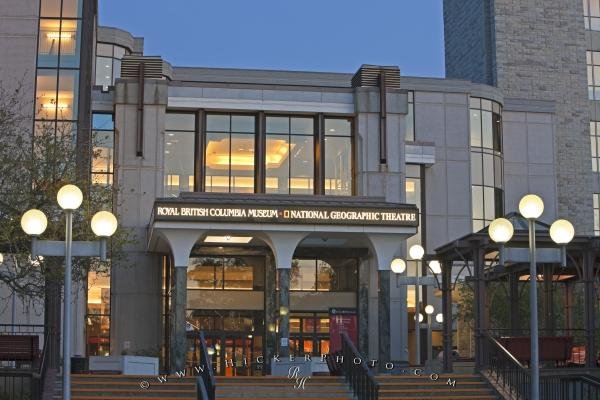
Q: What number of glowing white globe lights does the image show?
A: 12